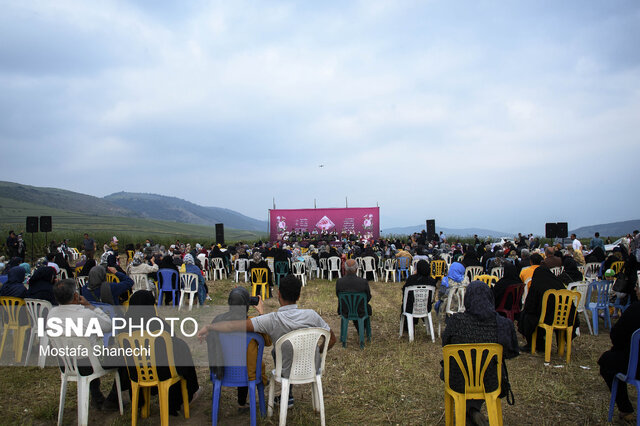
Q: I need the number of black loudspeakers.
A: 6